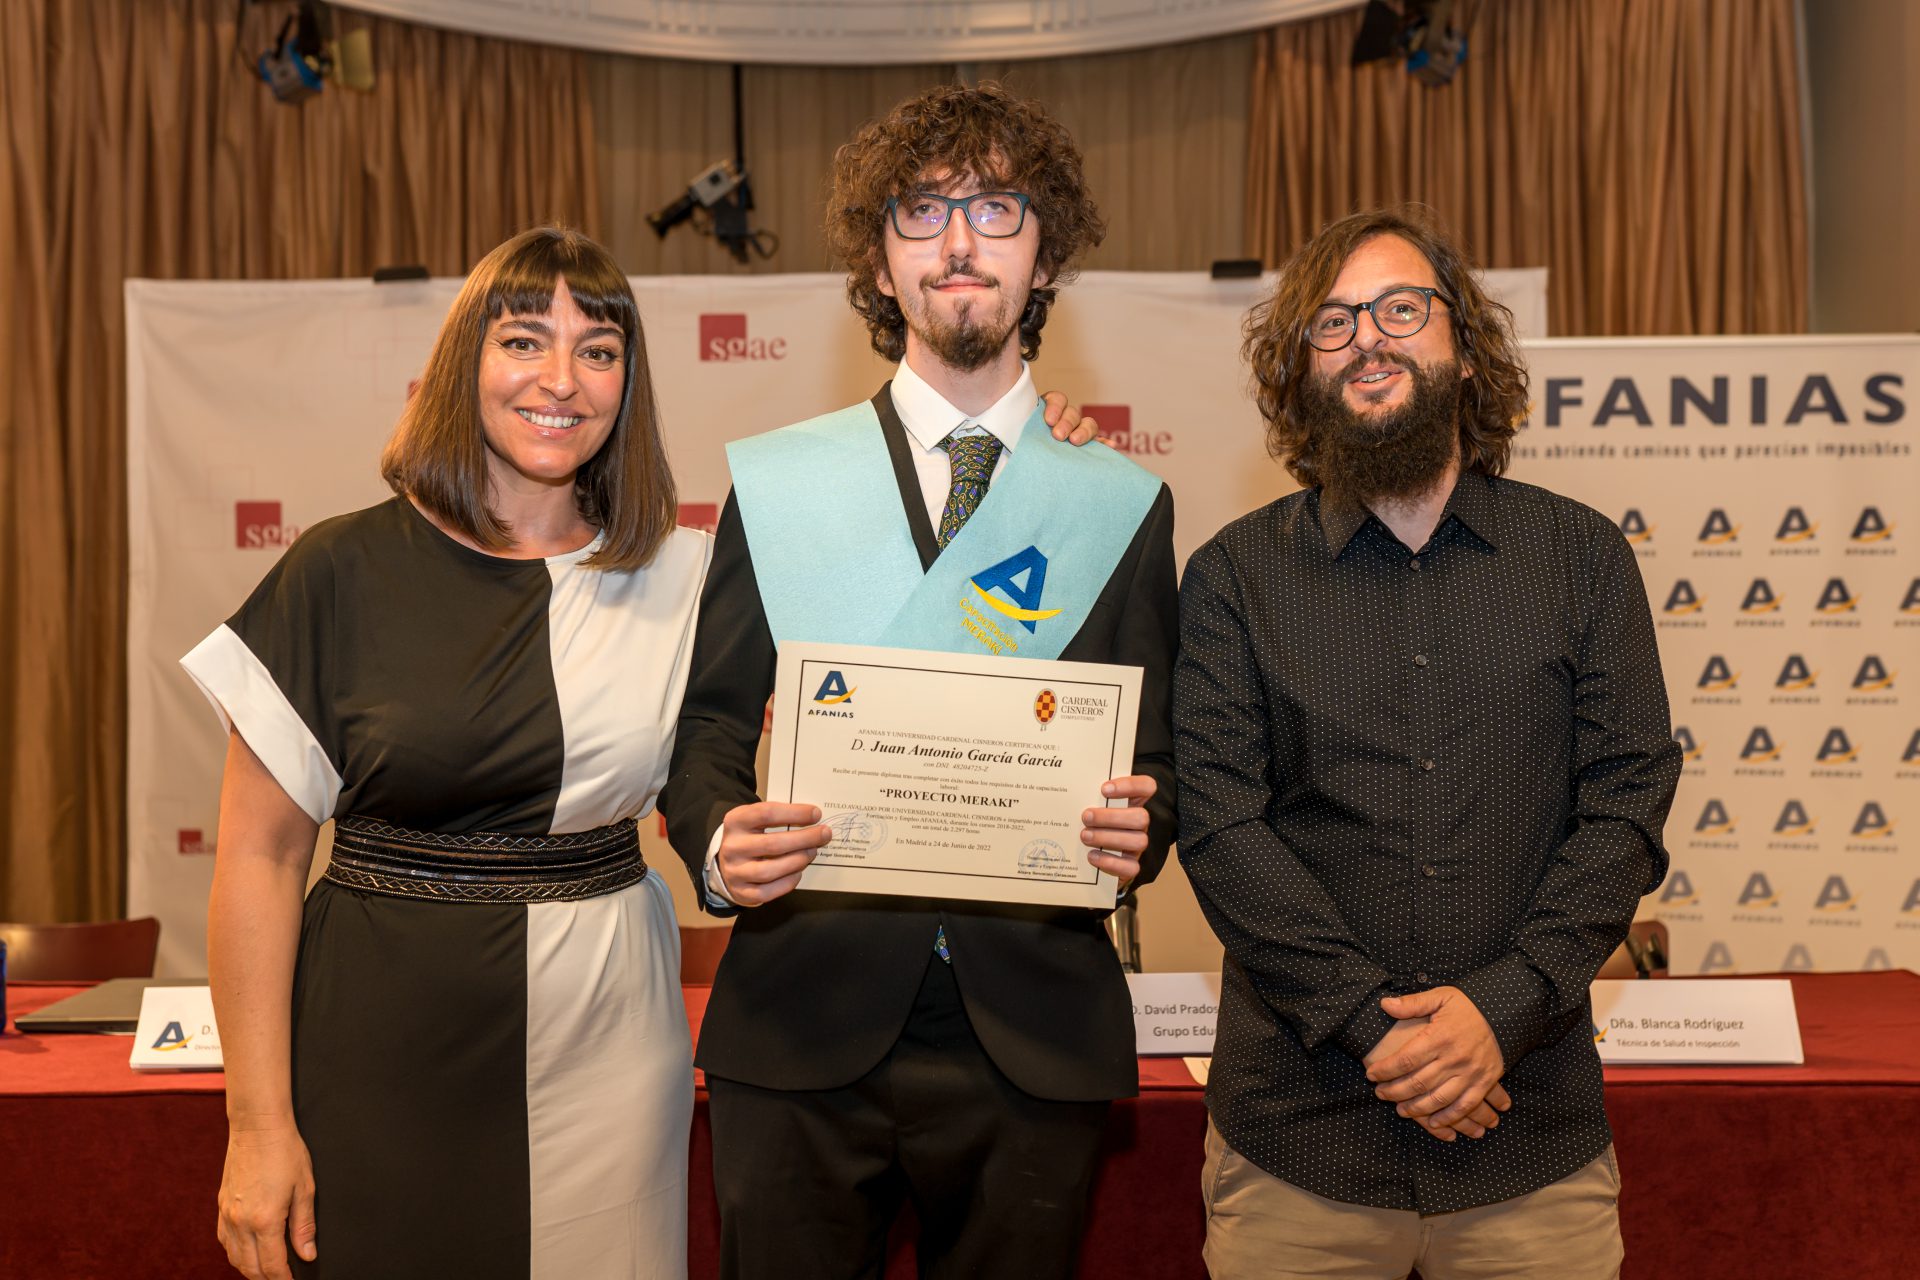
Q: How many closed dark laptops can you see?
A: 1